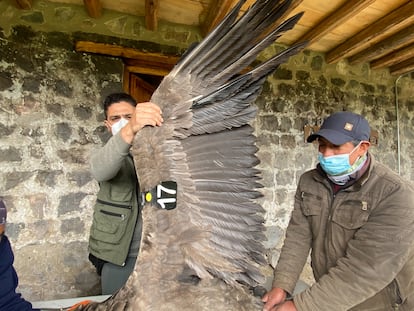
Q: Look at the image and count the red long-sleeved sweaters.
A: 0